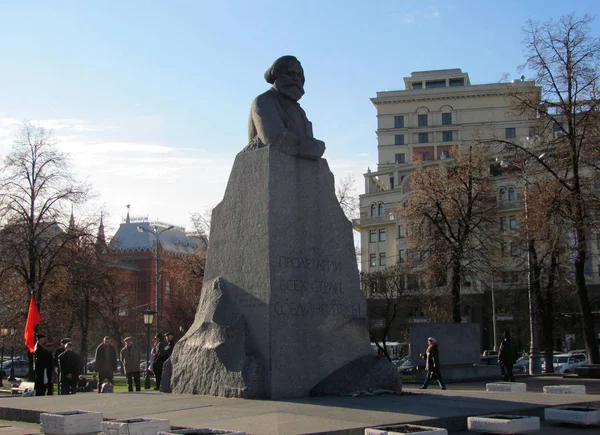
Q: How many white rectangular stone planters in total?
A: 8